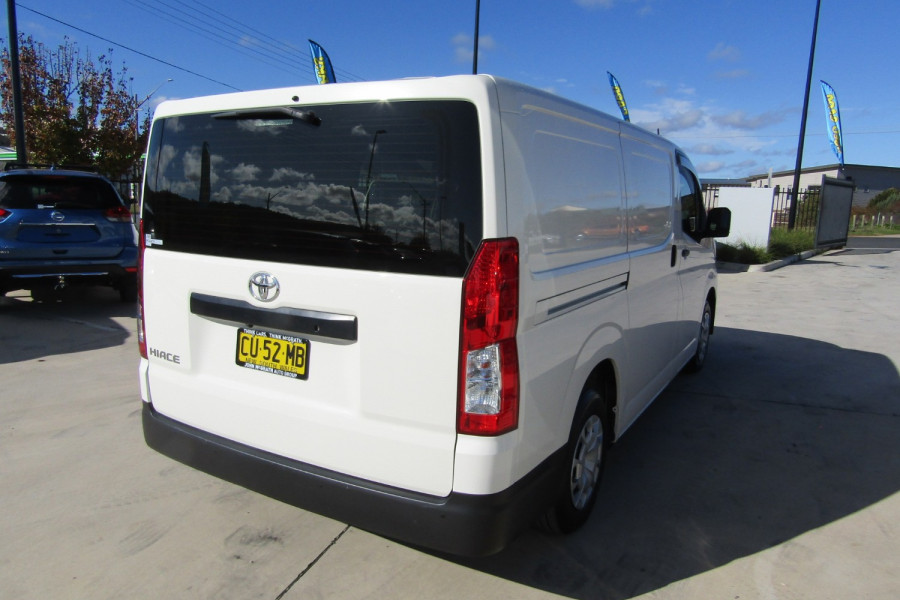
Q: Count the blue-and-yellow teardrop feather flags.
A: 3